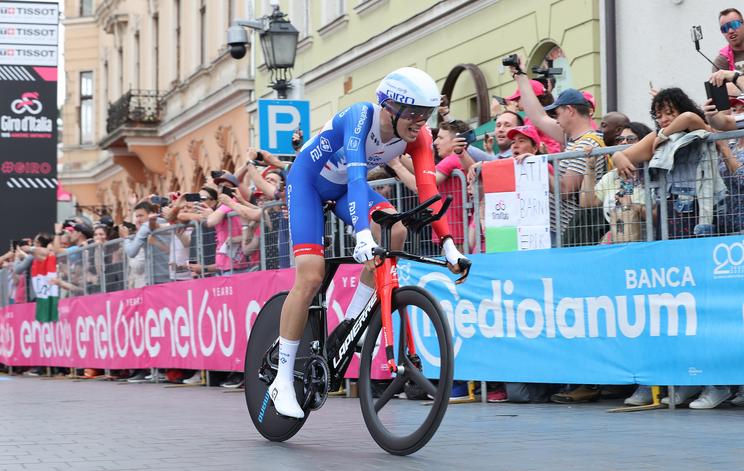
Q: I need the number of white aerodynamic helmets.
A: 1